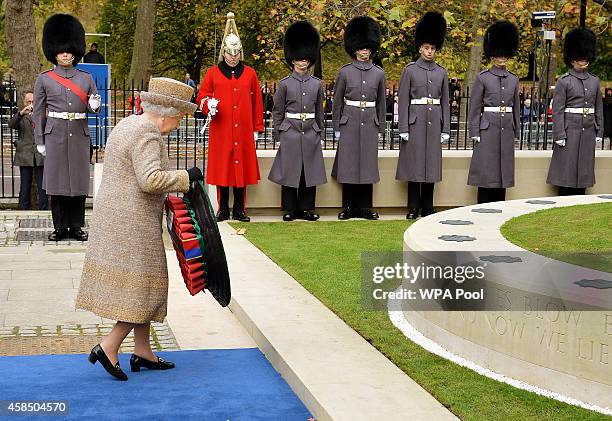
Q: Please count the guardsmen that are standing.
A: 7